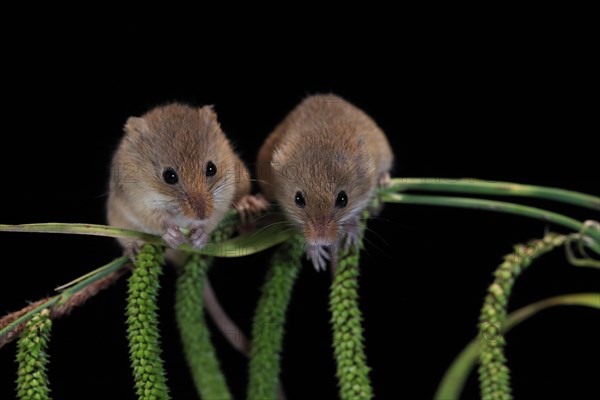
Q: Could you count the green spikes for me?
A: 6